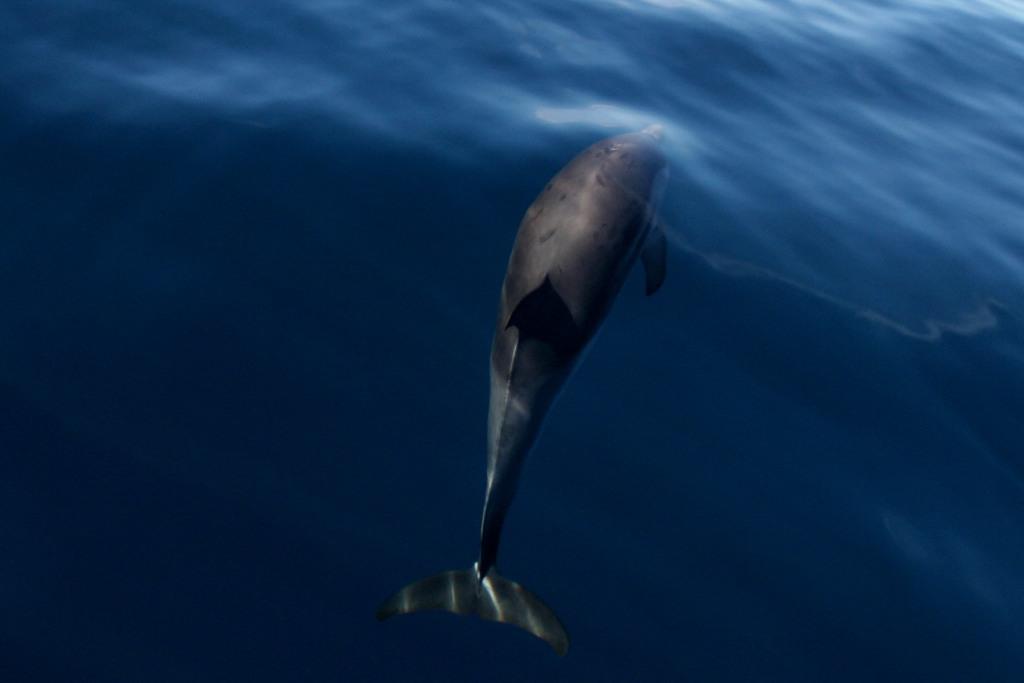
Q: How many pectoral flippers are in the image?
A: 1